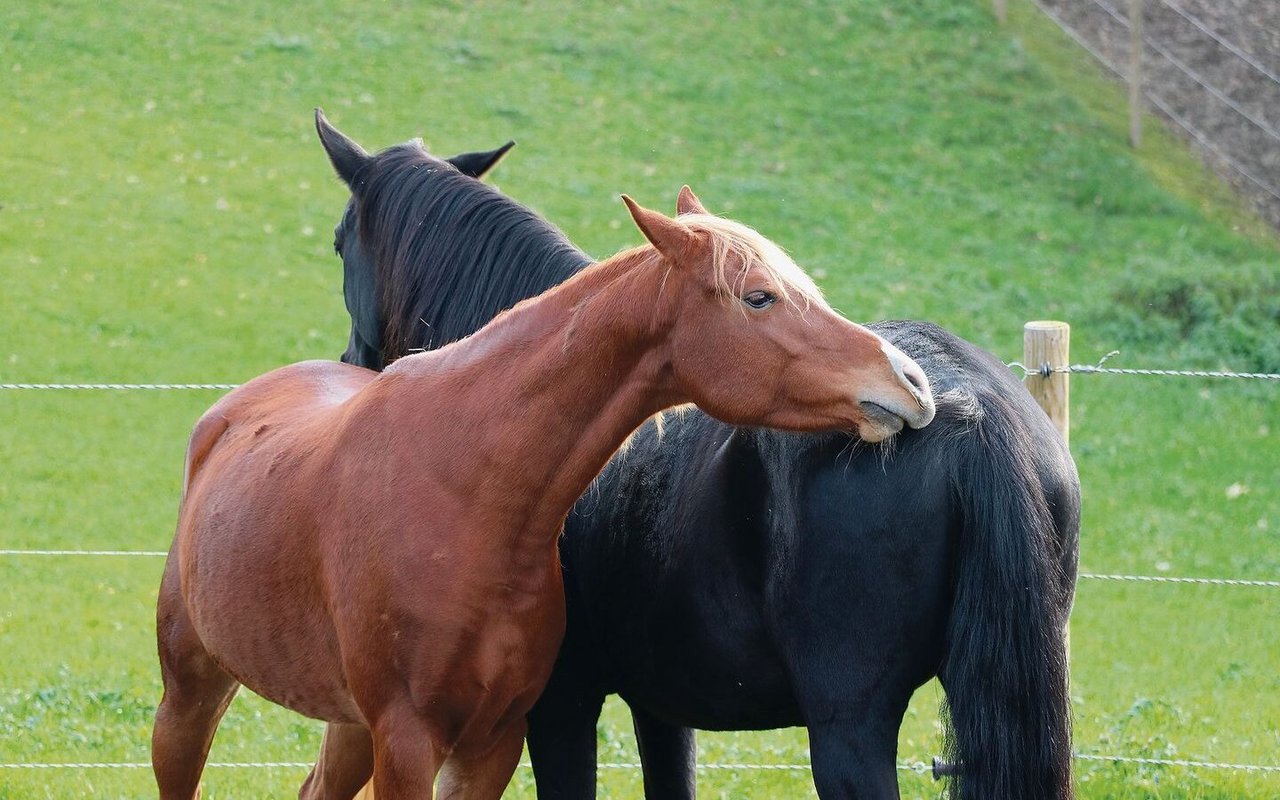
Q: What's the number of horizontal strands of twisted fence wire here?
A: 3